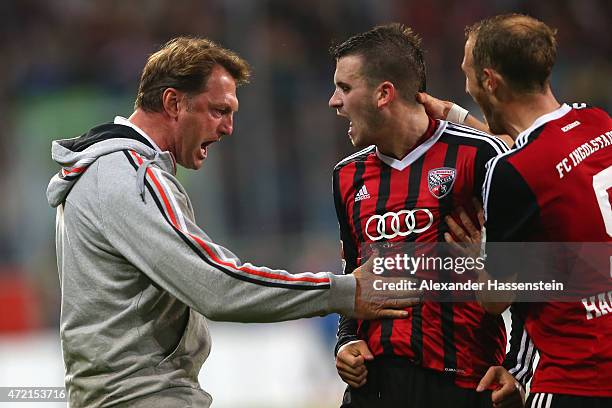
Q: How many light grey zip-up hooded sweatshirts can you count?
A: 1